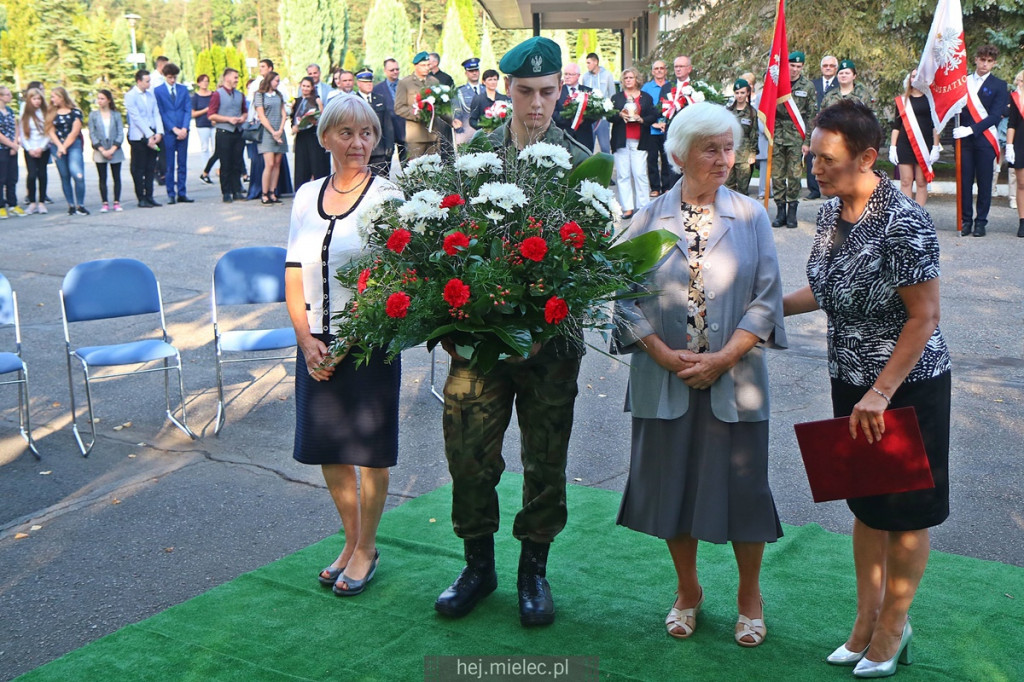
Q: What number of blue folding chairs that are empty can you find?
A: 3